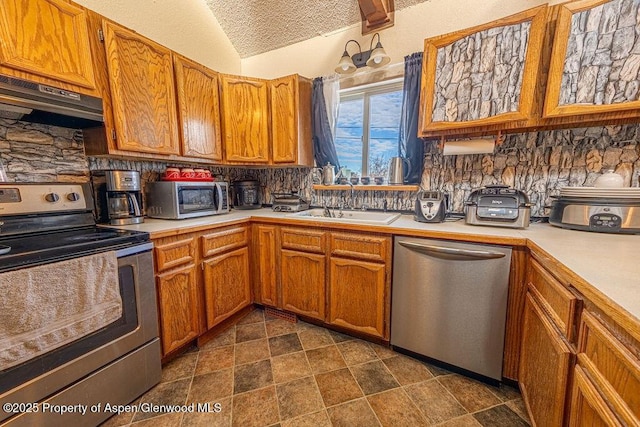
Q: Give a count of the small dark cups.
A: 4